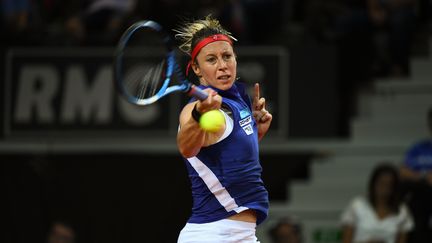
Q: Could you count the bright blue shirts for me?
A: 2